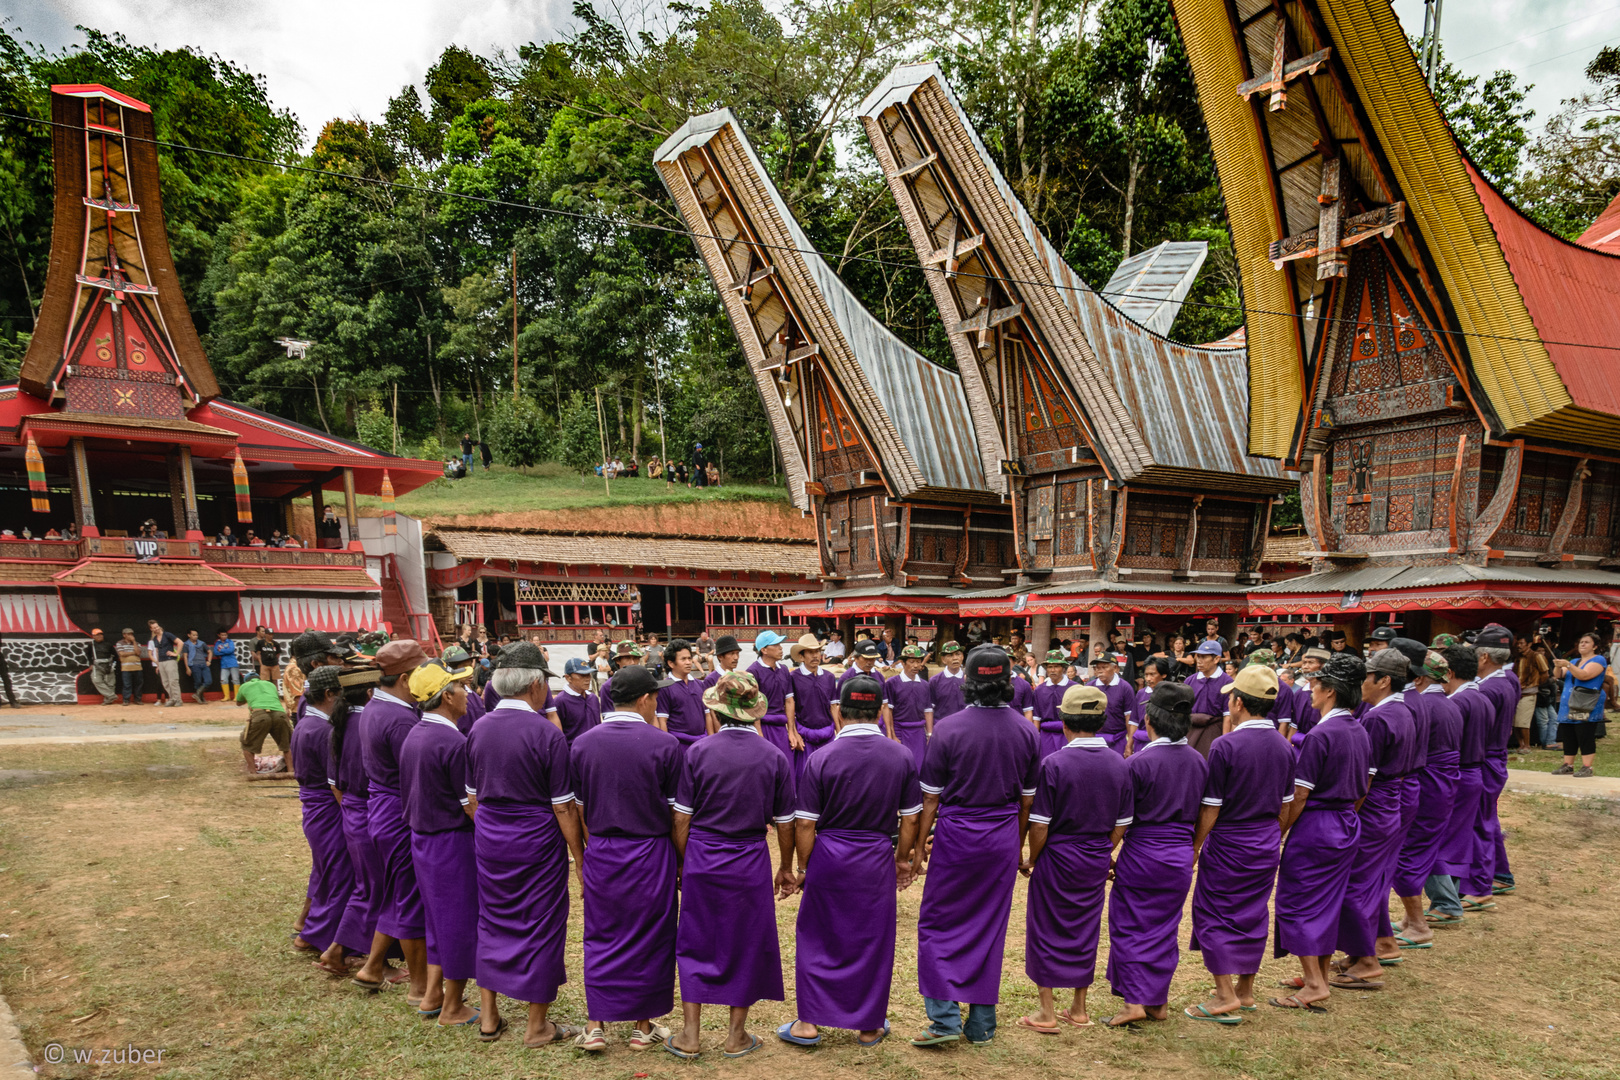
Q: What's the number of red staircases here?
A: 1